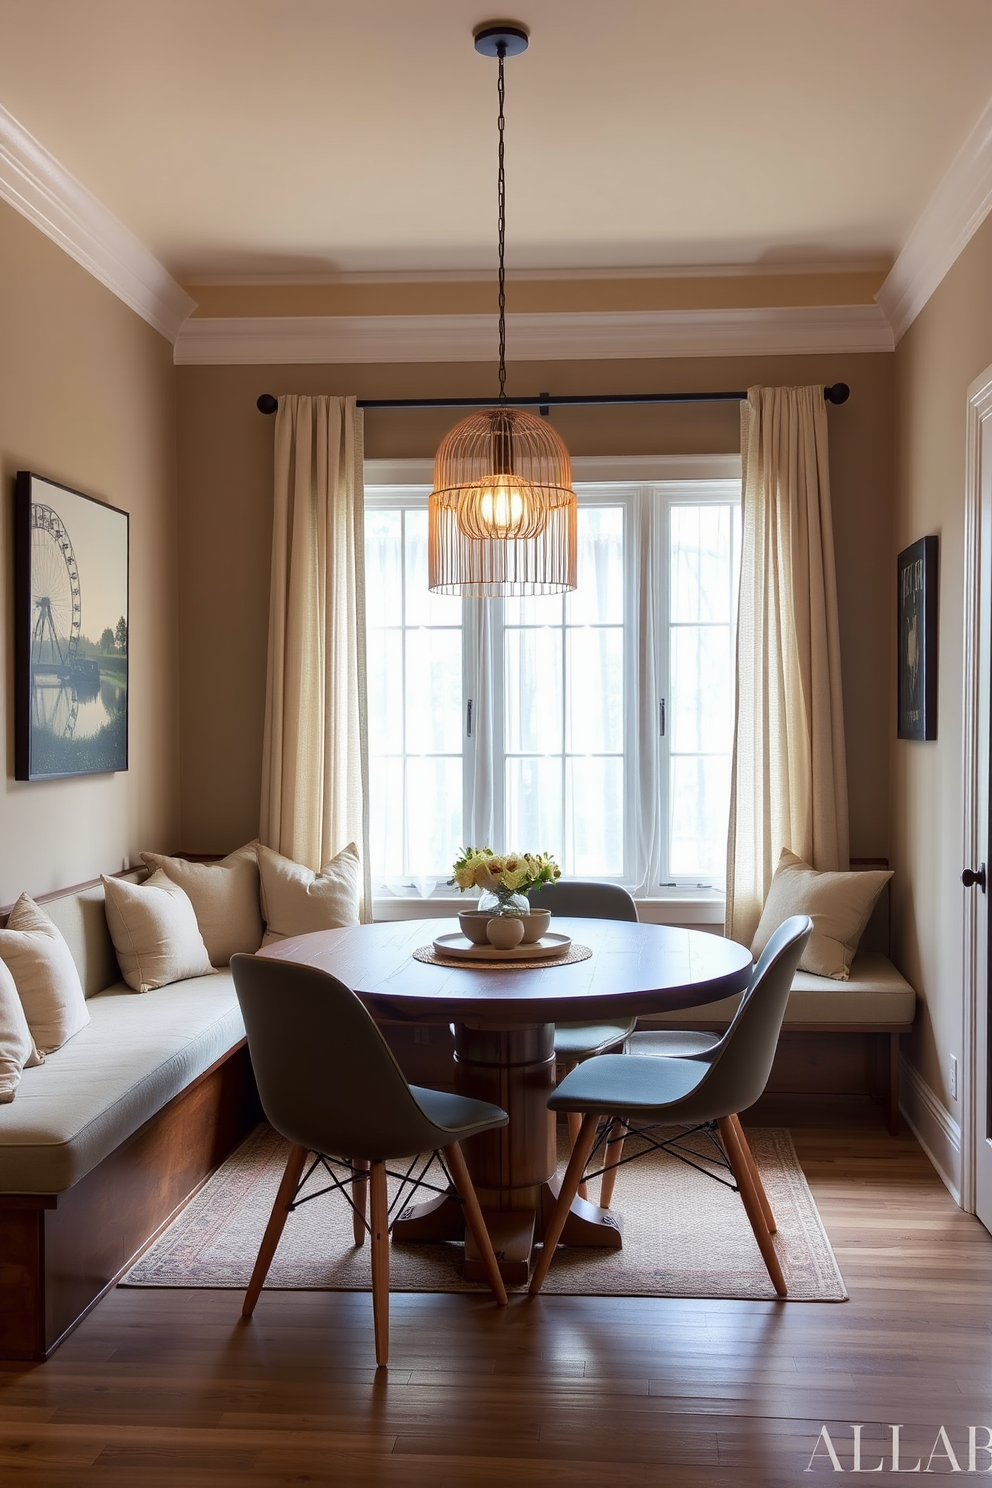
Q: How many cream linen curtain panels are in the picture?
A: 2